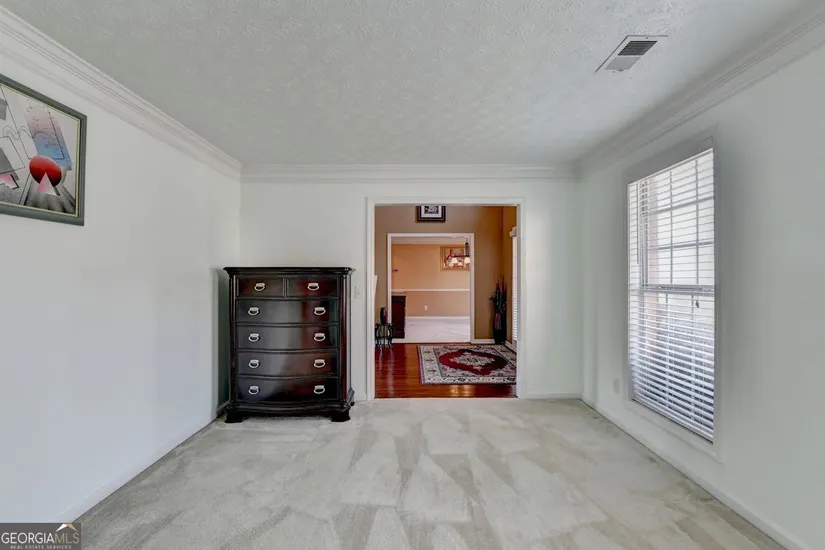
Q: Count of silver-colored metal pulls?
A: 10